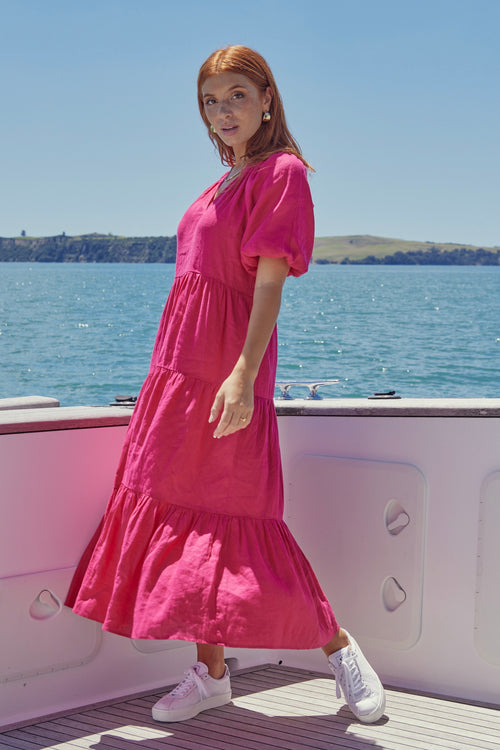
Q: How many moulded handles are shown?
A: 3